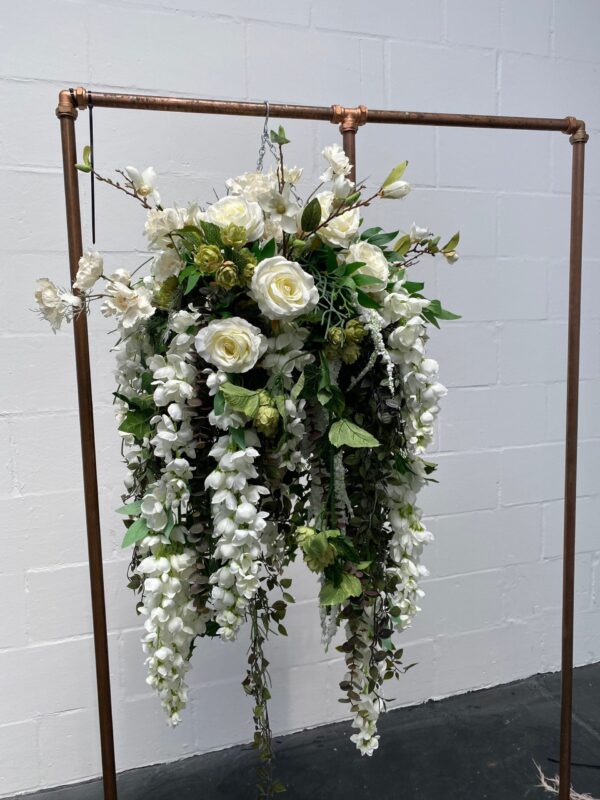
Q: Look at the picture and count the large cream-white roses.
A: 5